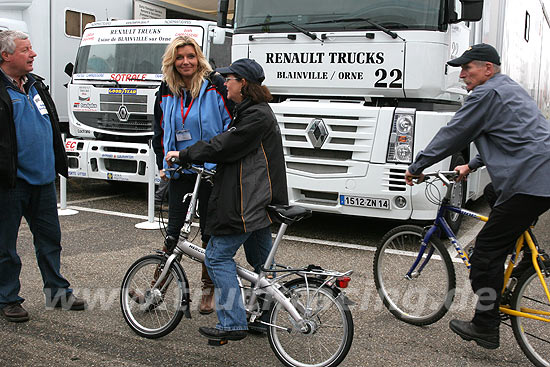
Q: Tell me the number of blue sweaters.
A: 2